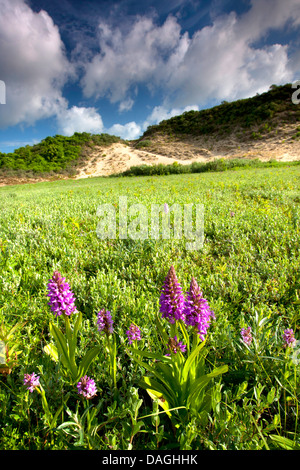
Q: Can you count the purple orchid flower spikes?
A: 10